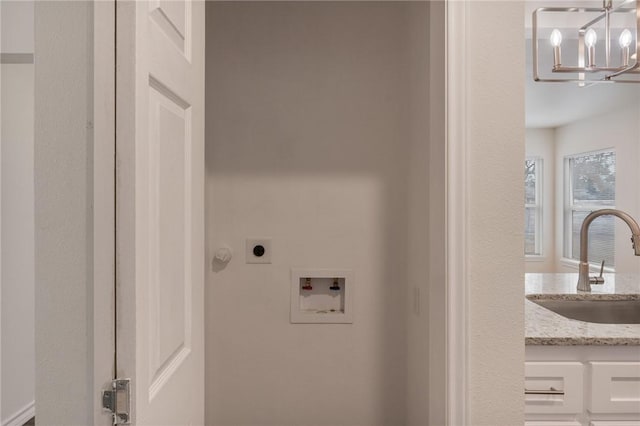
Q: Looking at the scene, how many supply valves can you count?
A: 2